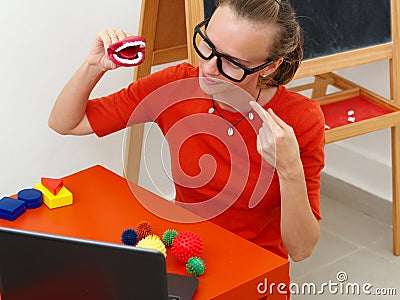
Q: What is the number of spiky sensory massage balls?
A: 6